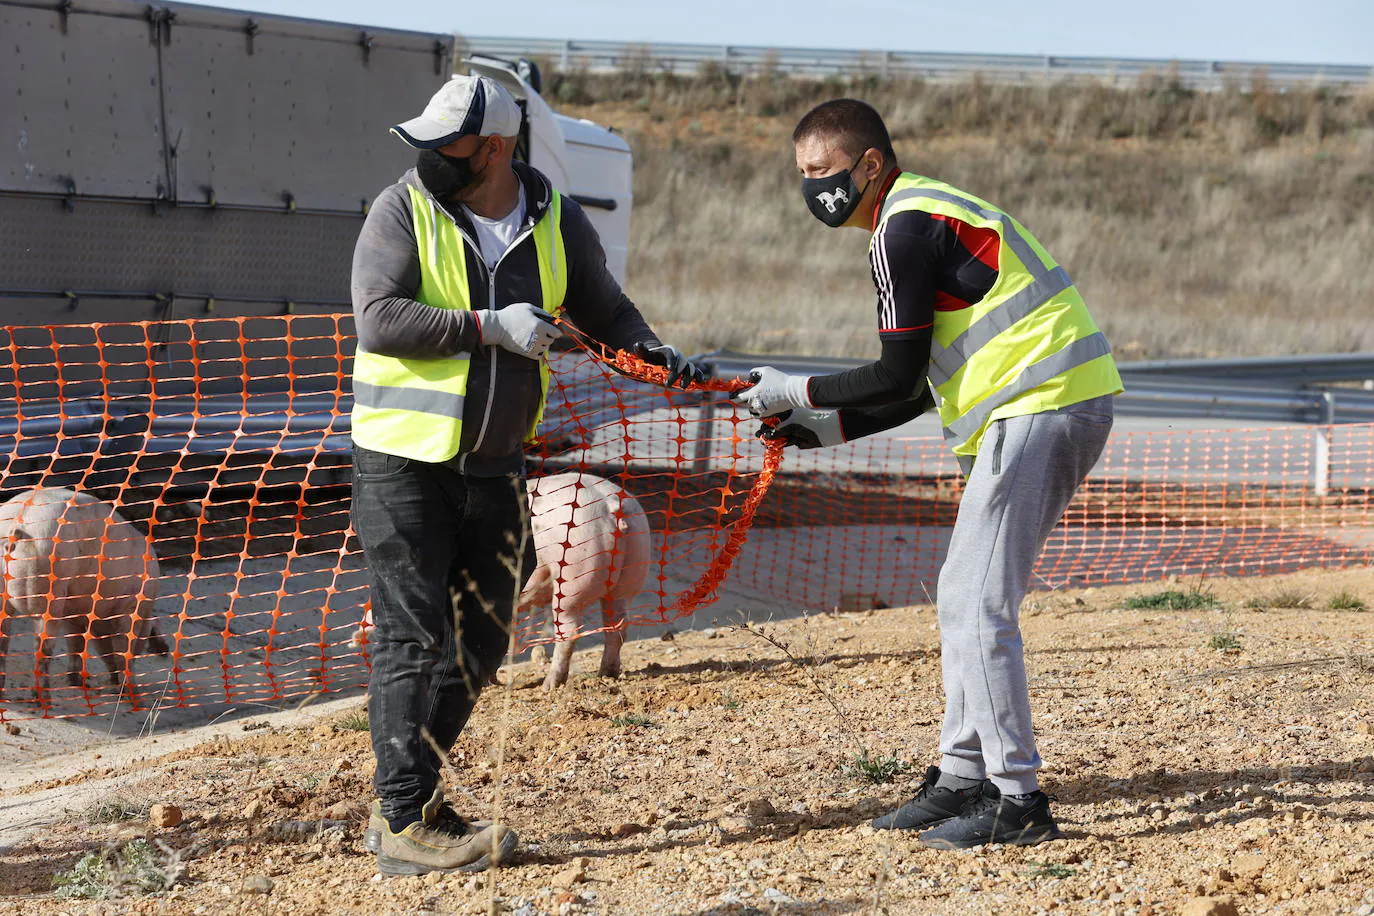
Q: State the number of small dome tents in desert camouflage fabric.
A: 0